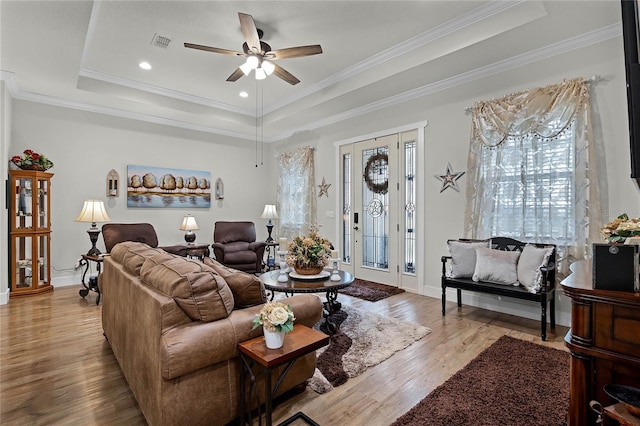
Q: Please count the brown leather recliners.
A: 2